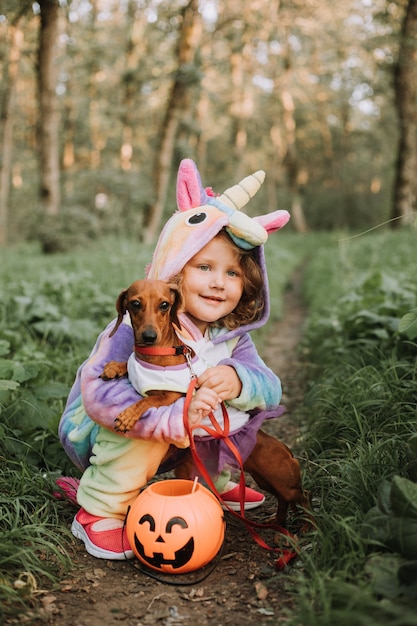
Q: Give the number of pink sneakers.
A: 2